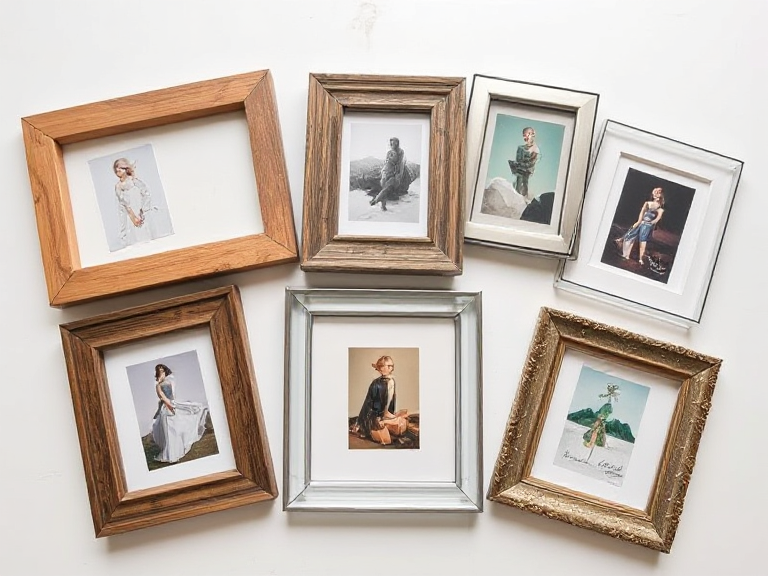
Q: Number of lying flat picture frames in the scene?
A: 7